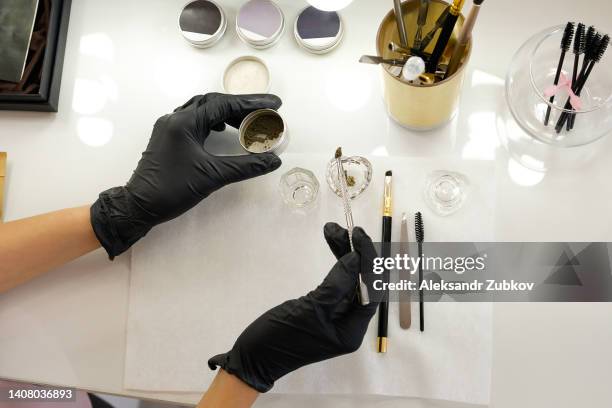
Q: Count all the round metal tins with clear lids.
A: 3